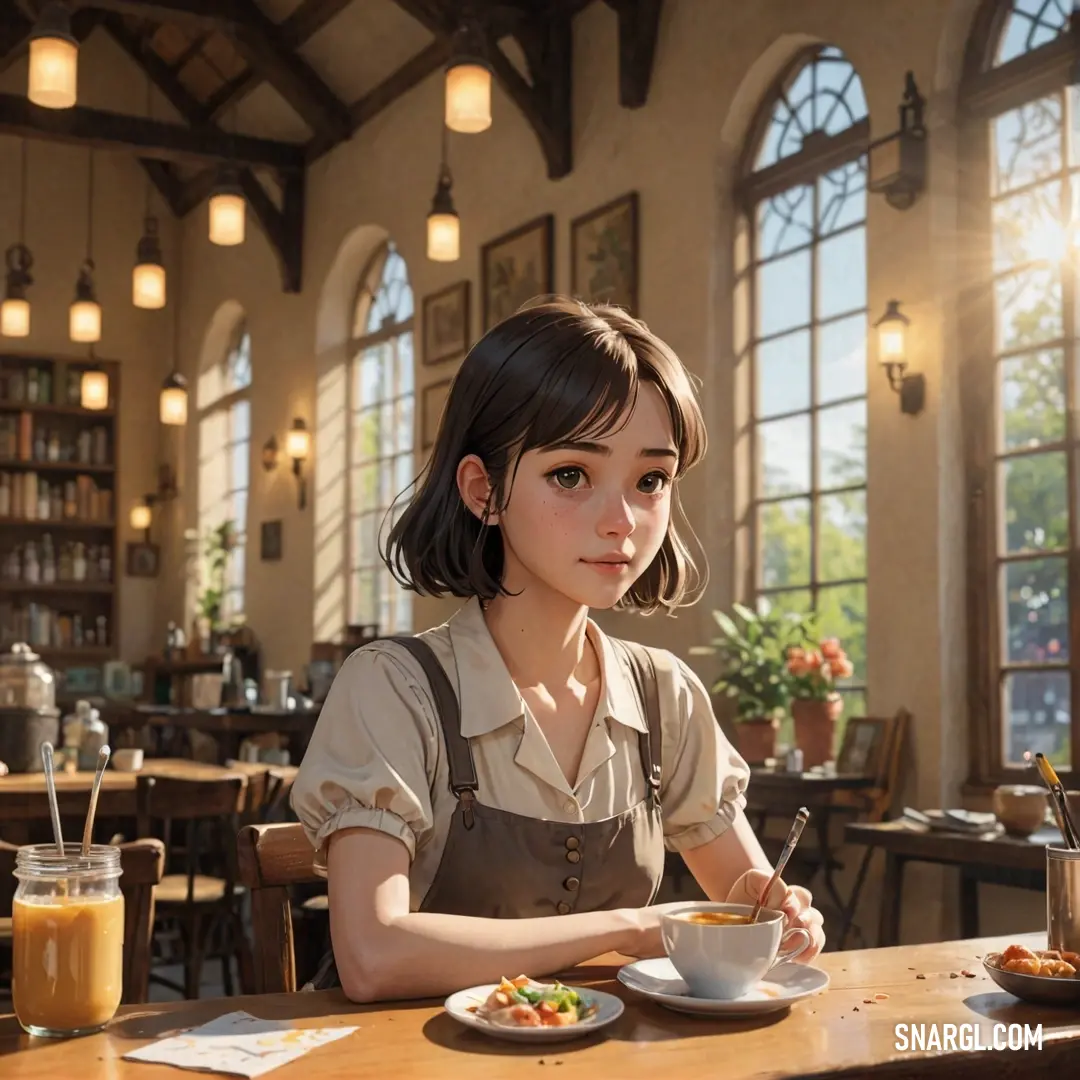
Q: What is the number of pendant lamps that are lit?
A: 9